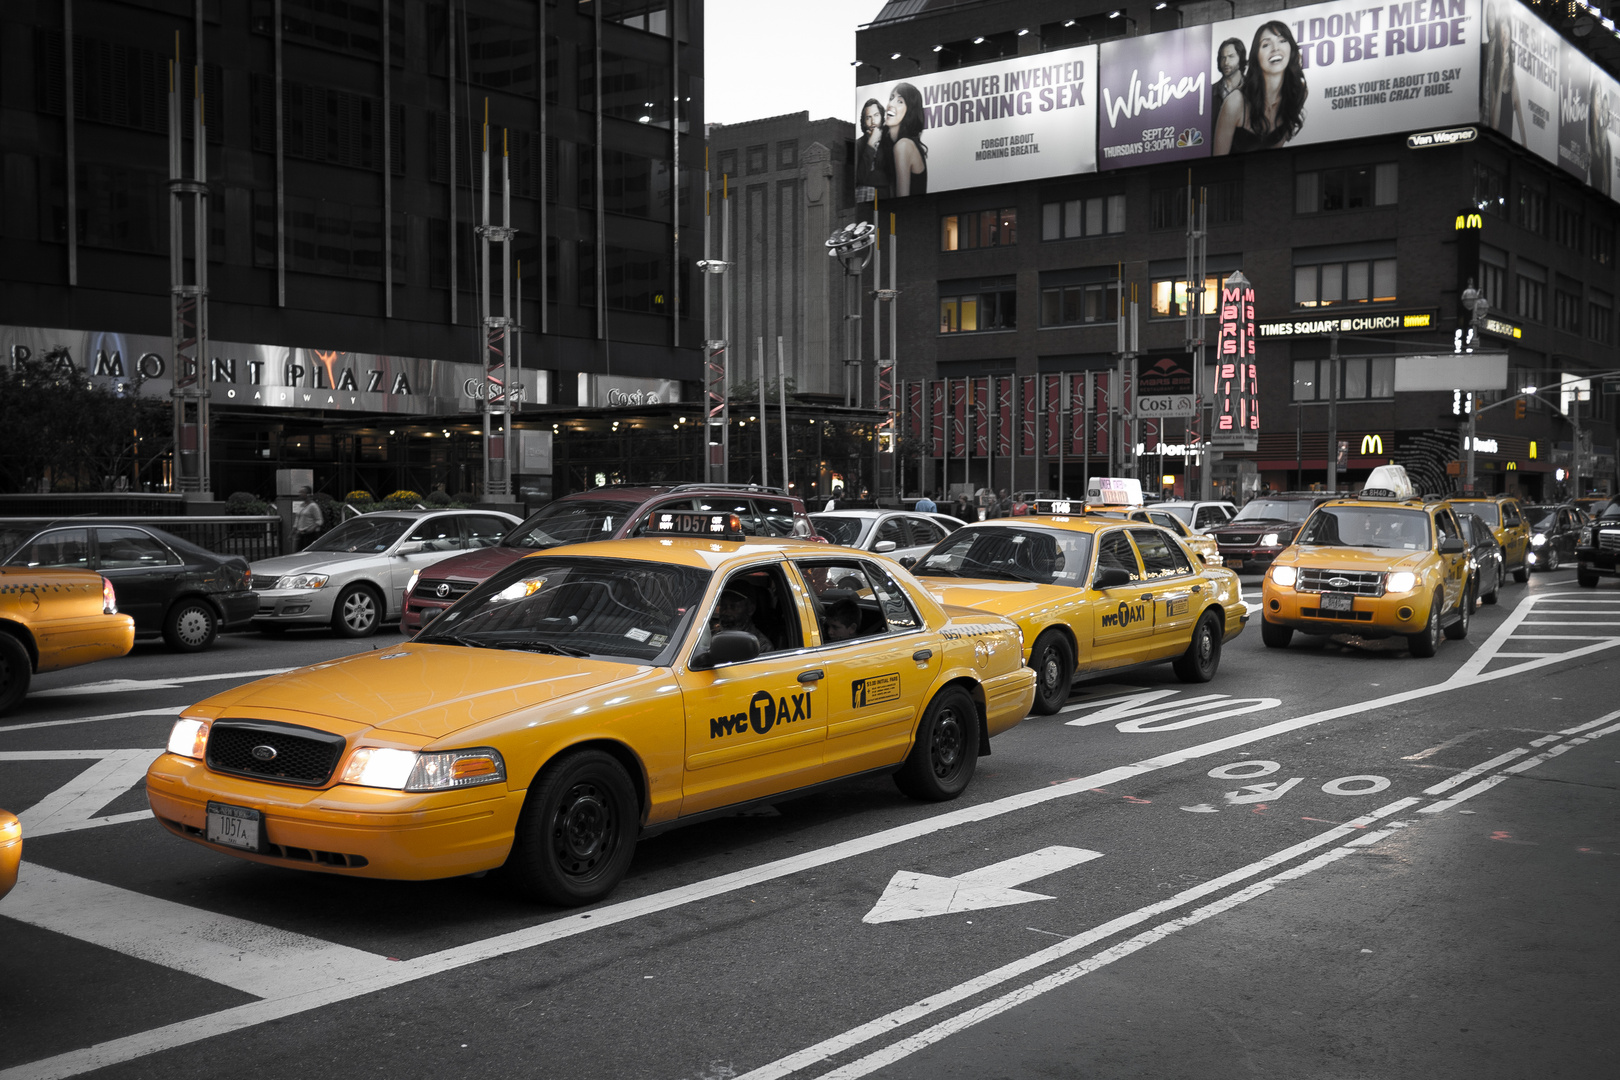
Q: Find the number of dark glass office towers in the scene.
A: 1